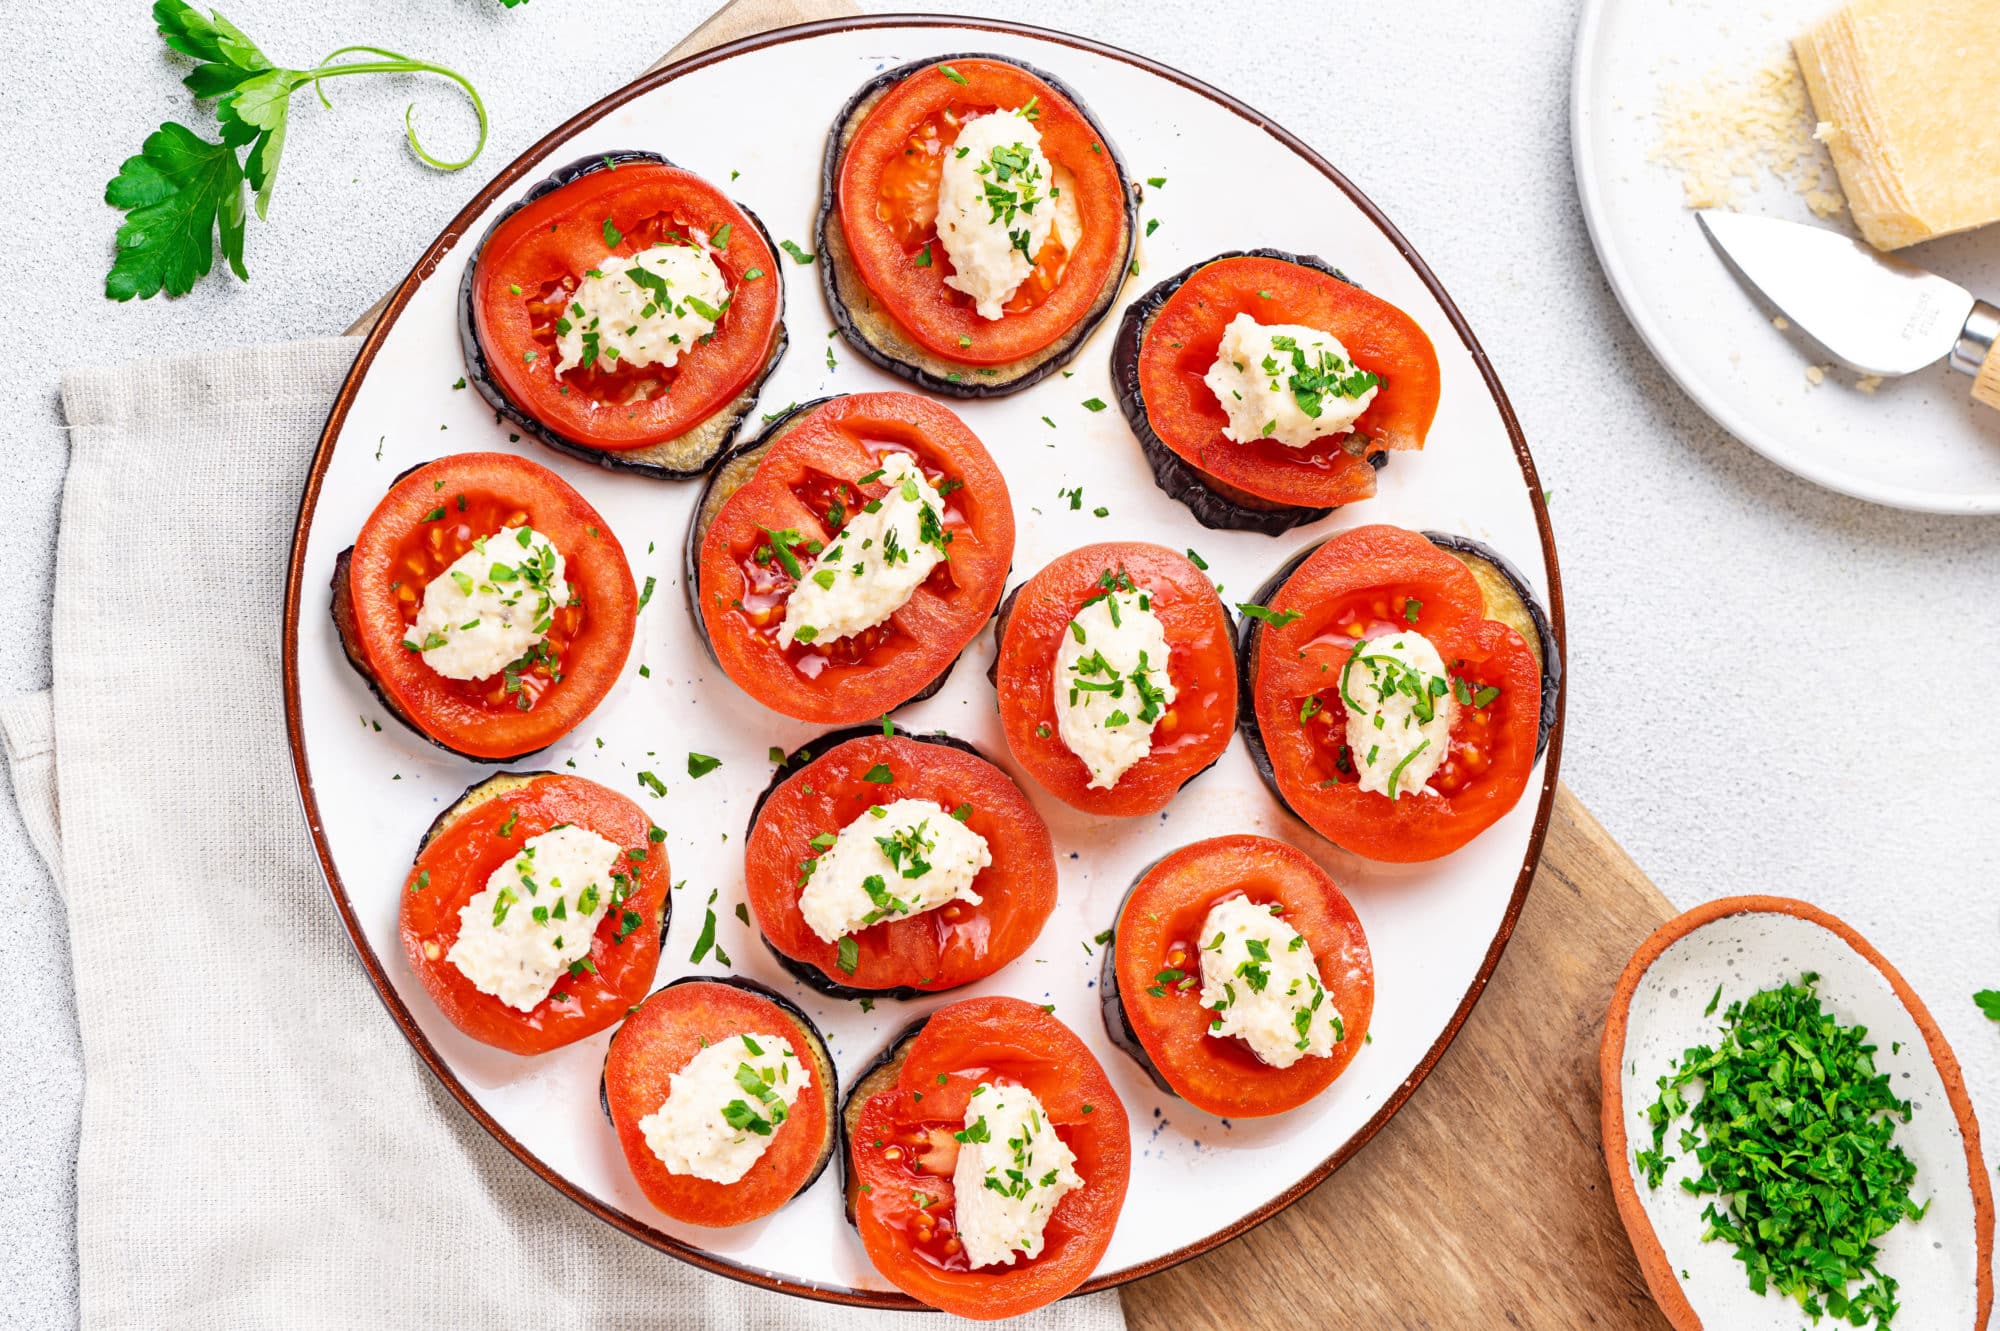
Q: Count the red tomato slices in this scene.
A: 12